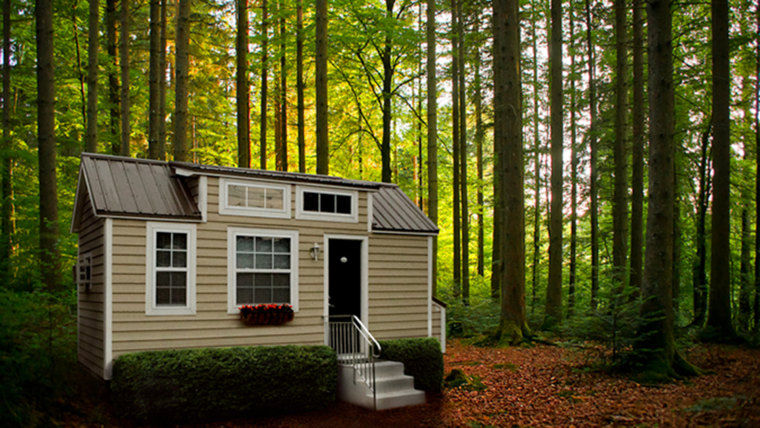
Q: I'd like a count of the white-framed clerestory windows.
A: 2